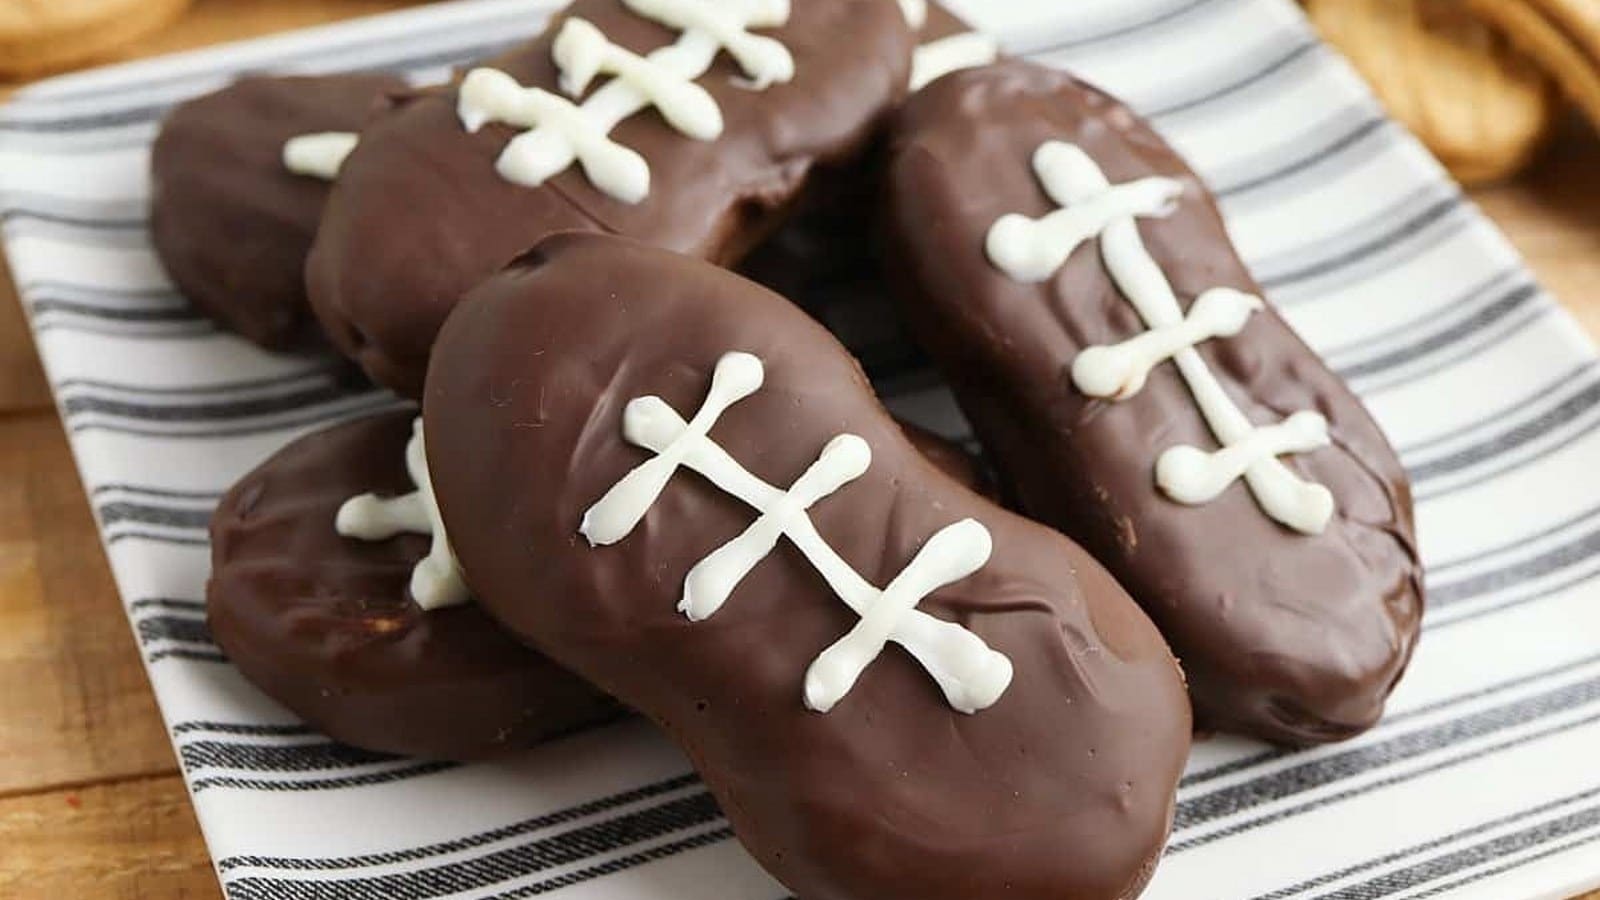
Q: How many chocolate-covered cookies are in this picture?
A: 6